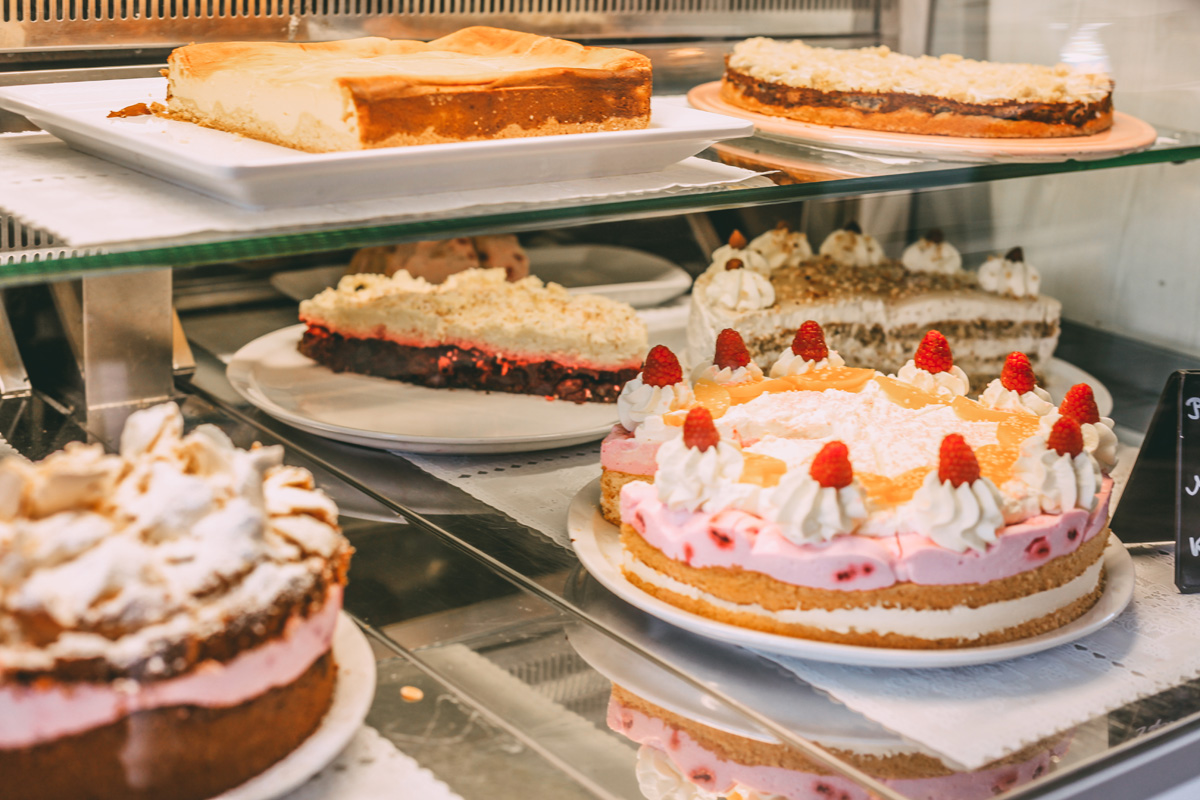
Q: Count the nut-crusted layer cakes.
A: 1